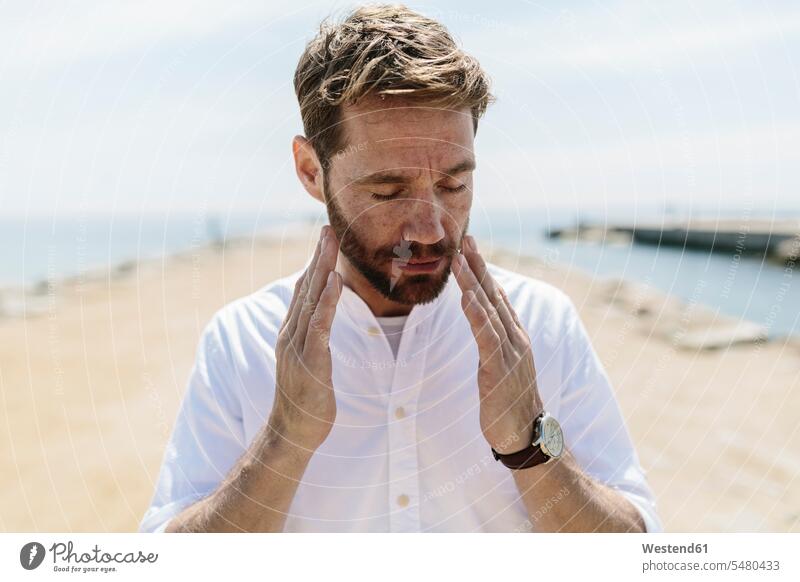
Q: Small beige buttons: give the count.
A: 3